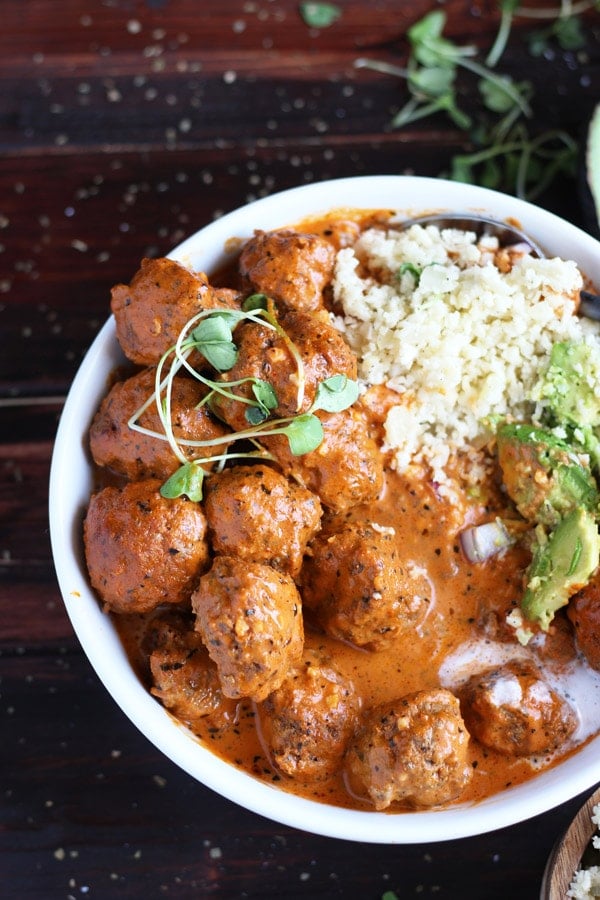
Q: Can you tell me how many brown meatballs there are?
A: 14